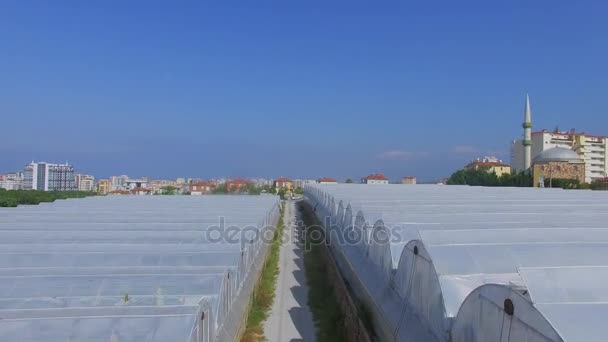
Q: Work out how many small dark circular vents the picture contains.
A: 2